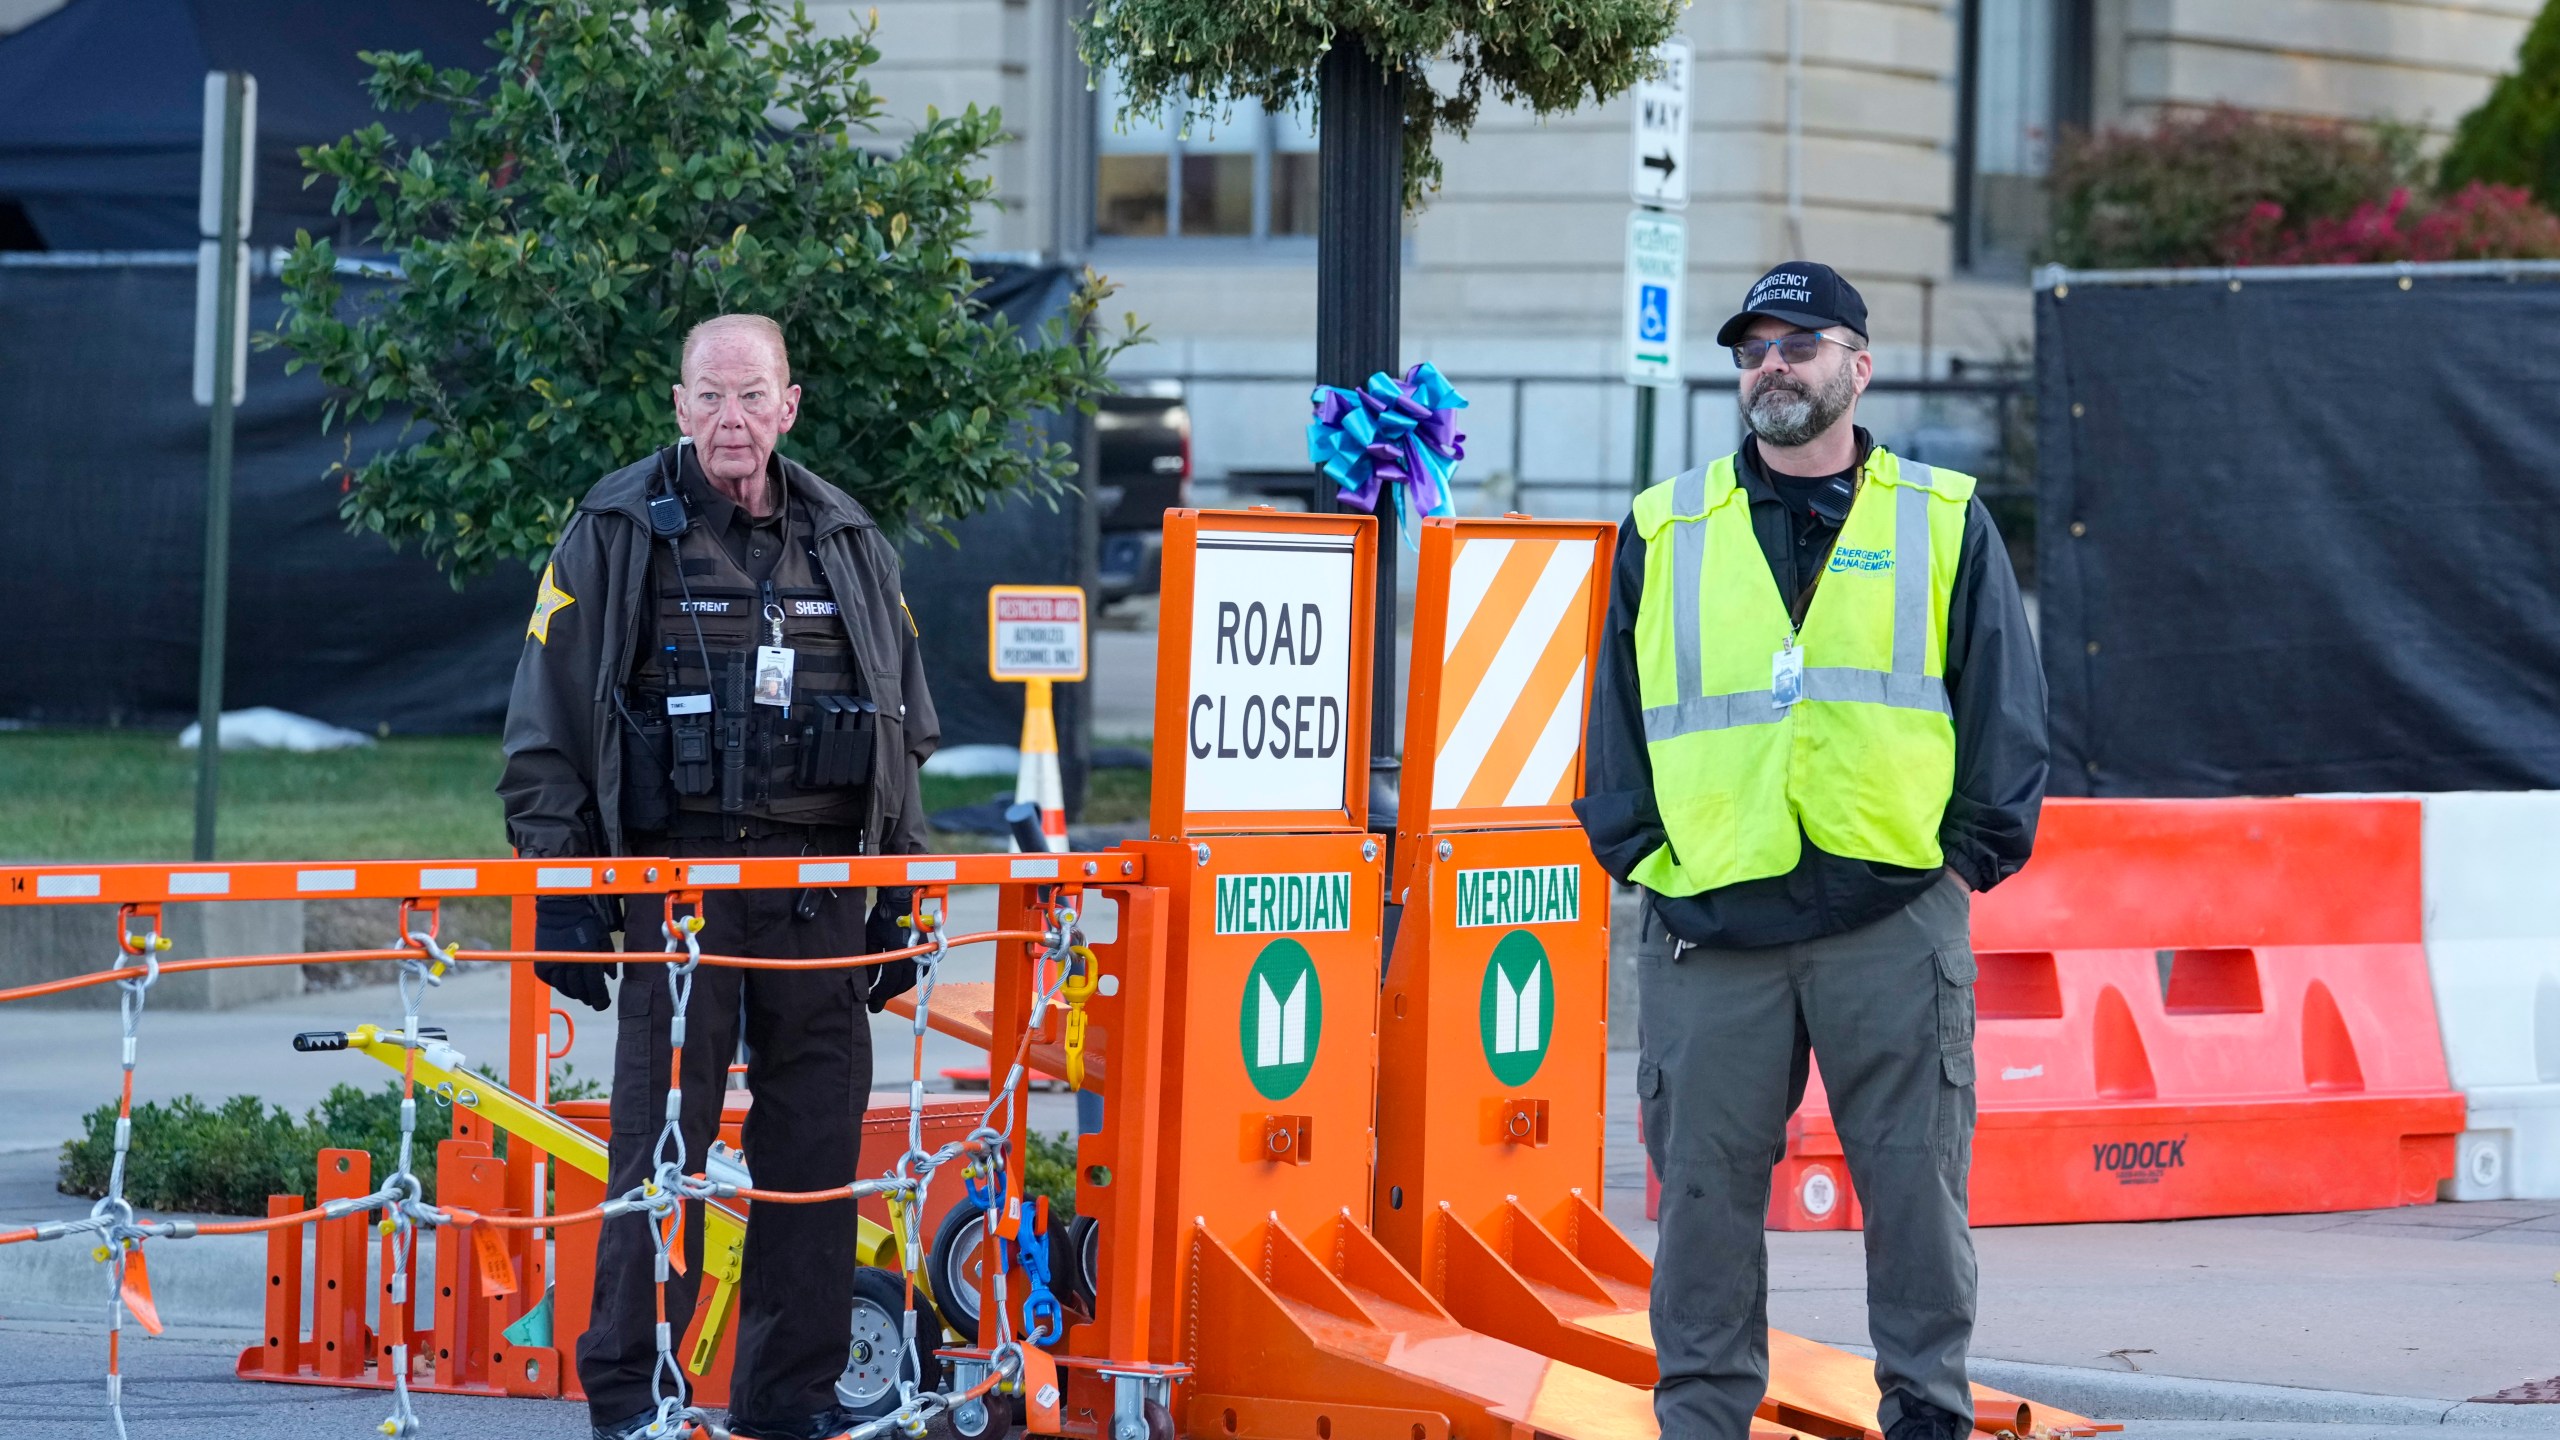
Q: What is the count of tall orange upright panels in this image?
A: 2